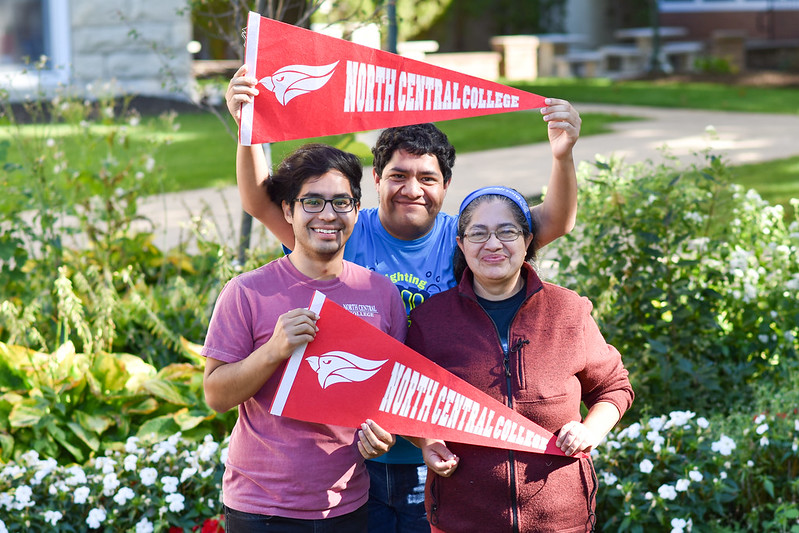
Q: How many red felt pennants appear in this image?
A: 2